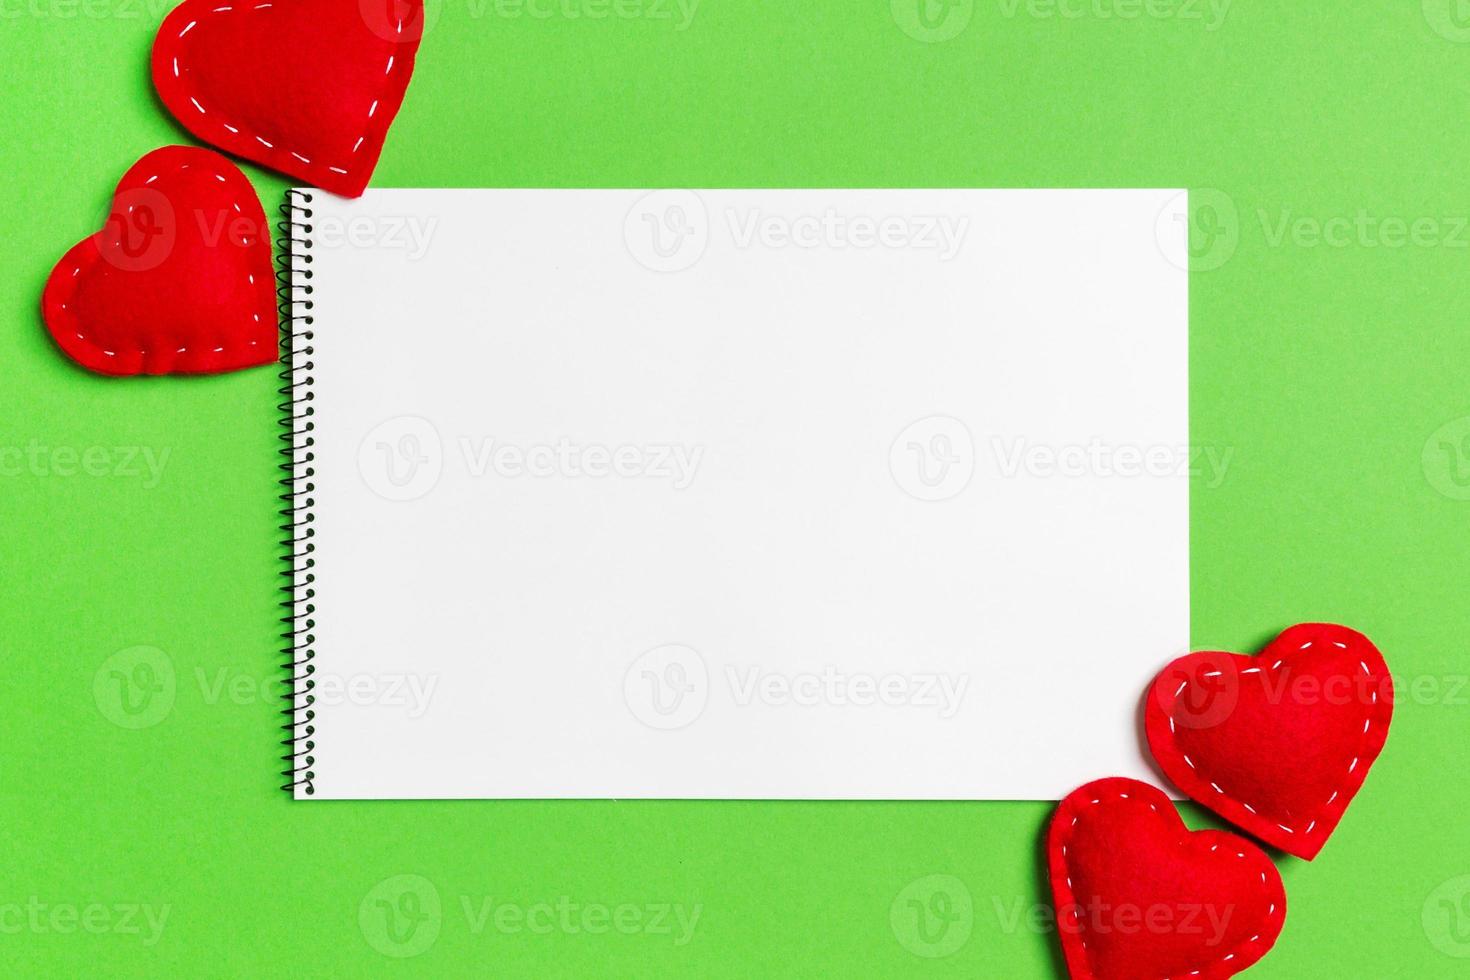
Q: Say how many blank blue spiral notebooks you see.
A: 0